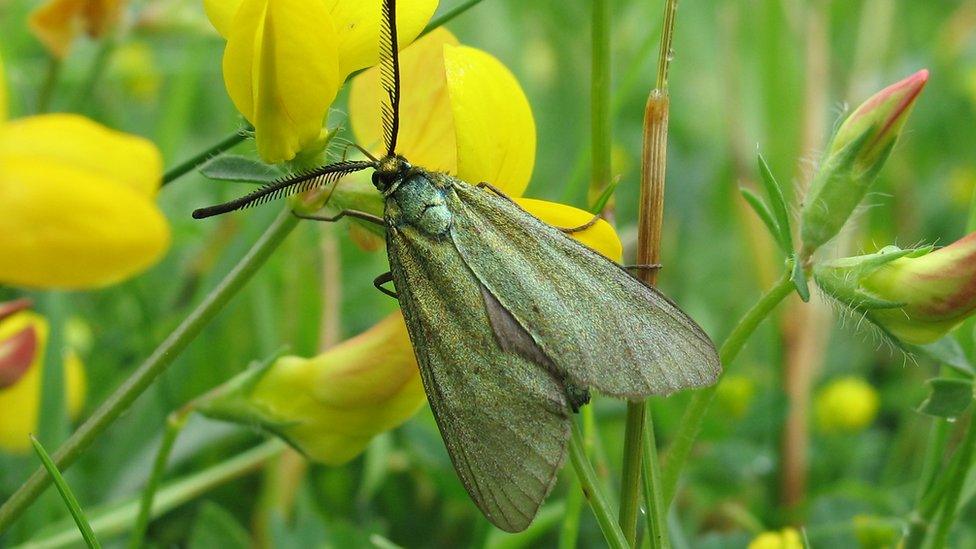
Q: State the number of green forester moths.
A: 1